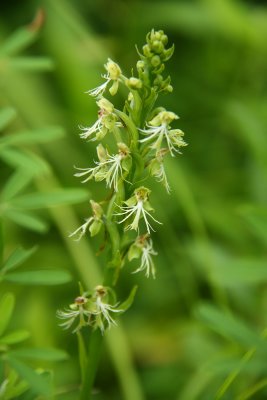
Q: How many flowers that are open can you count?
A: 11